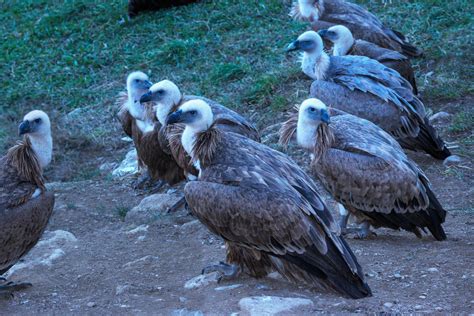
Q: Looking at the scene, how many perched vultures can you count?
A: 8